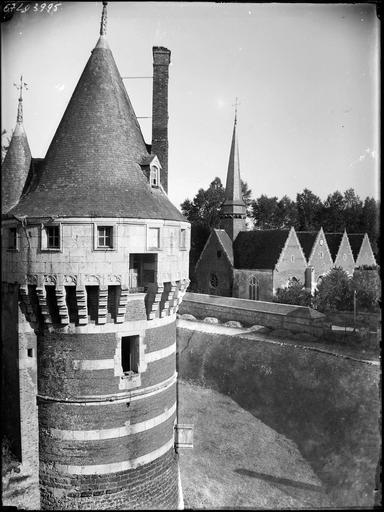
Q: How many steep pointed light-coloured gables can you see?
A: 4